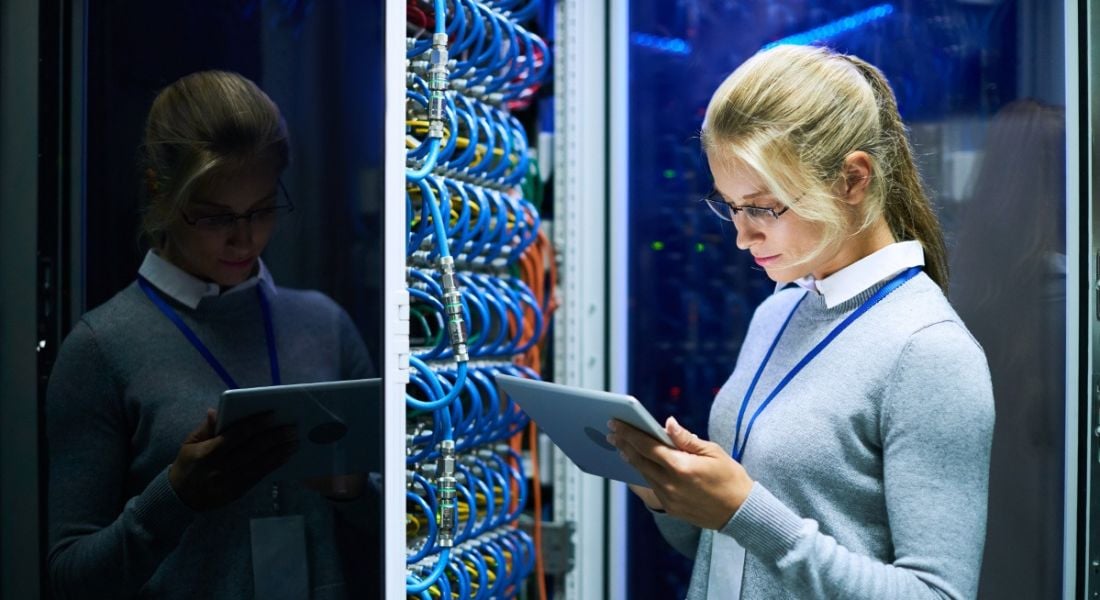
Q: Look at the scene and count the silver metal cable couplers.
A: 3